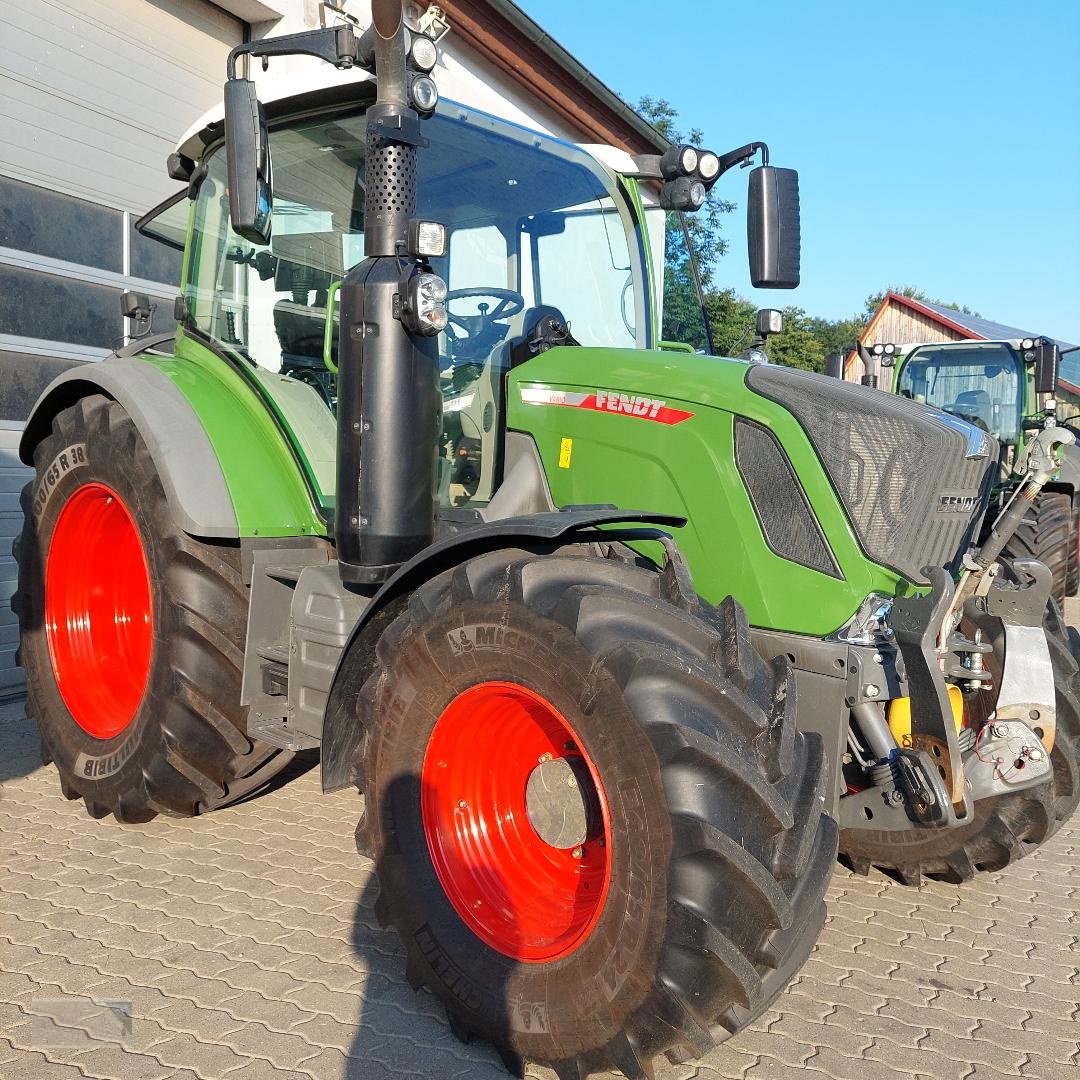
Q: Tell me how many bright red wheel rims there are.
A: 2